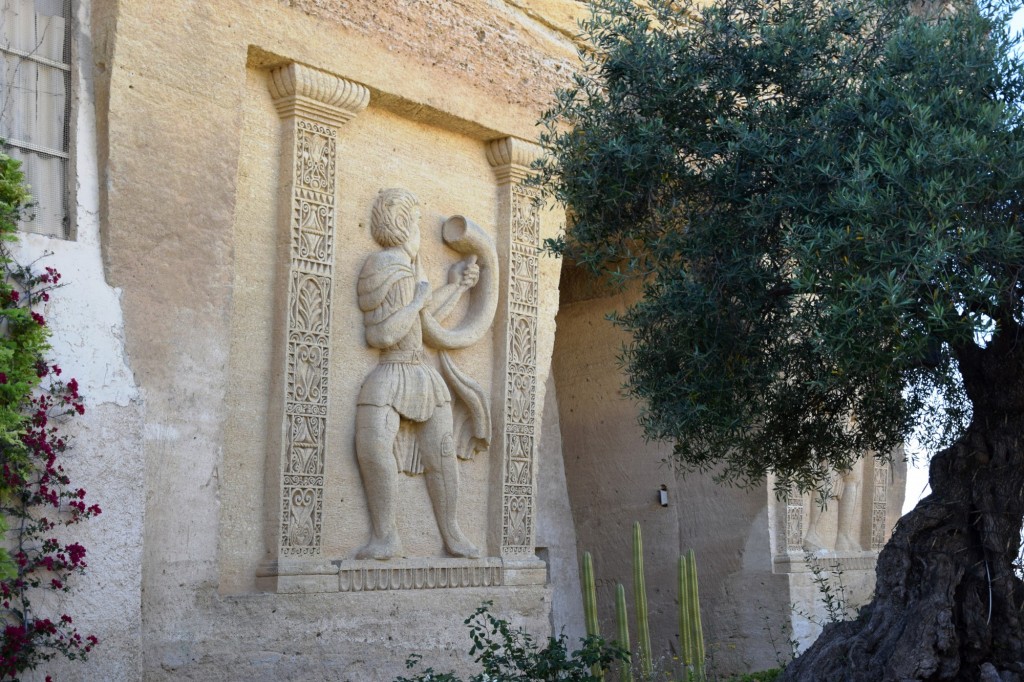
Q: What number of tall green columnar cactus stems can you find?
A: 5